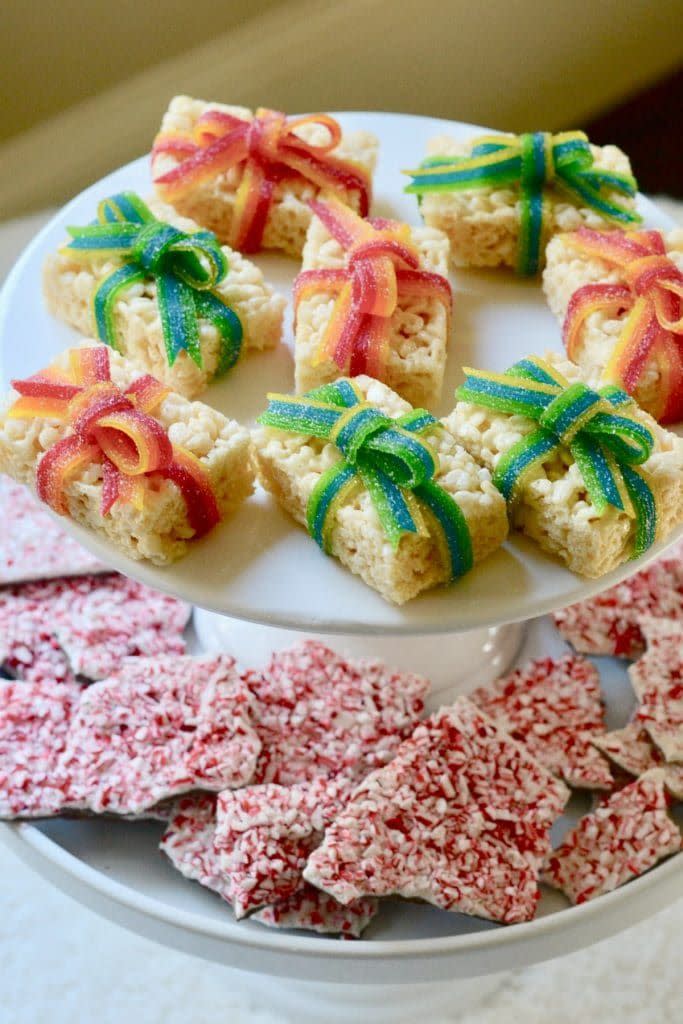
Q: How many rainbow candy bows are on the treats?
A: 8